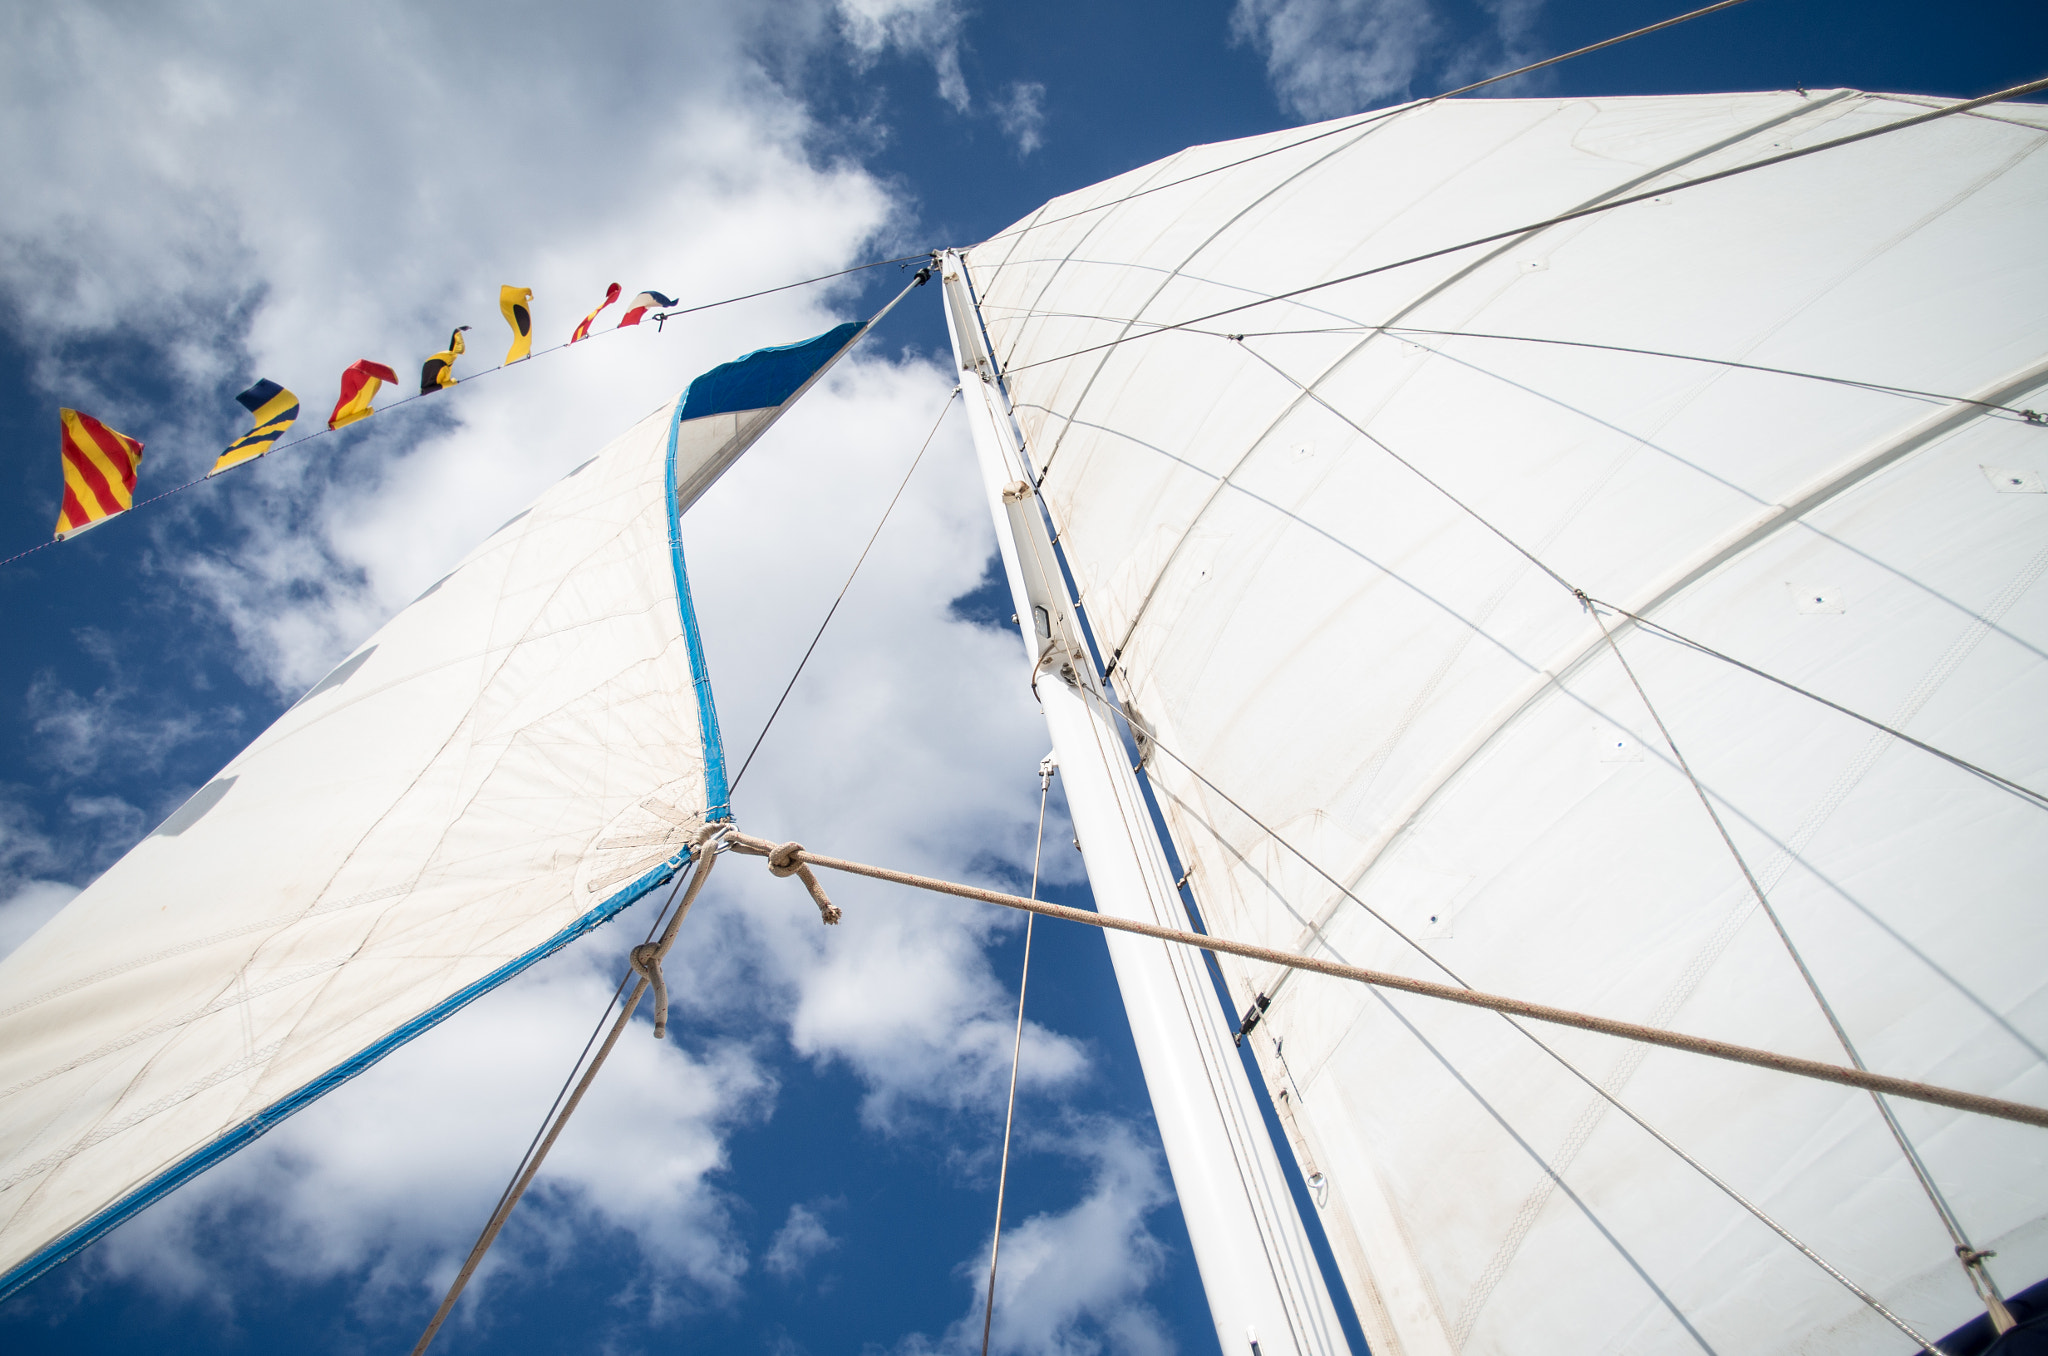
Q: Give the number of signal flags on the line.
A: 7